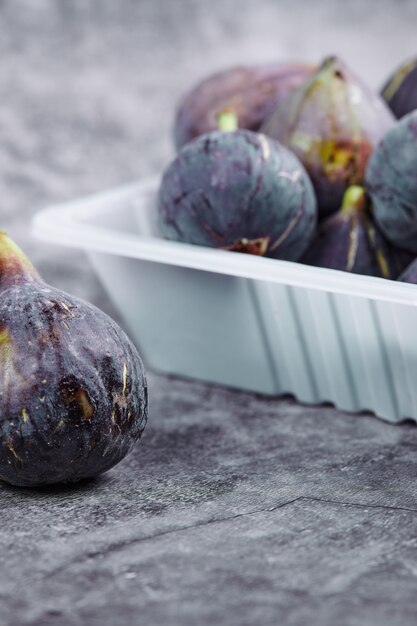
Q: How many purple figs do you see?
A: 8